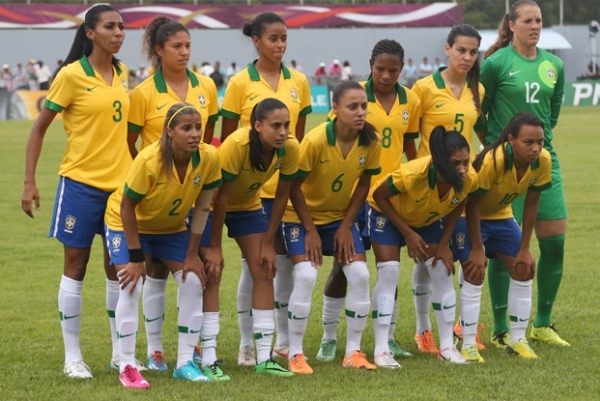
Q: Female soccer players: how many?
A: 11